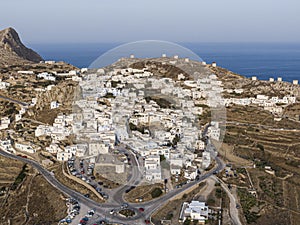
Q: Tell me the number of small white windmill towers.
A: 10